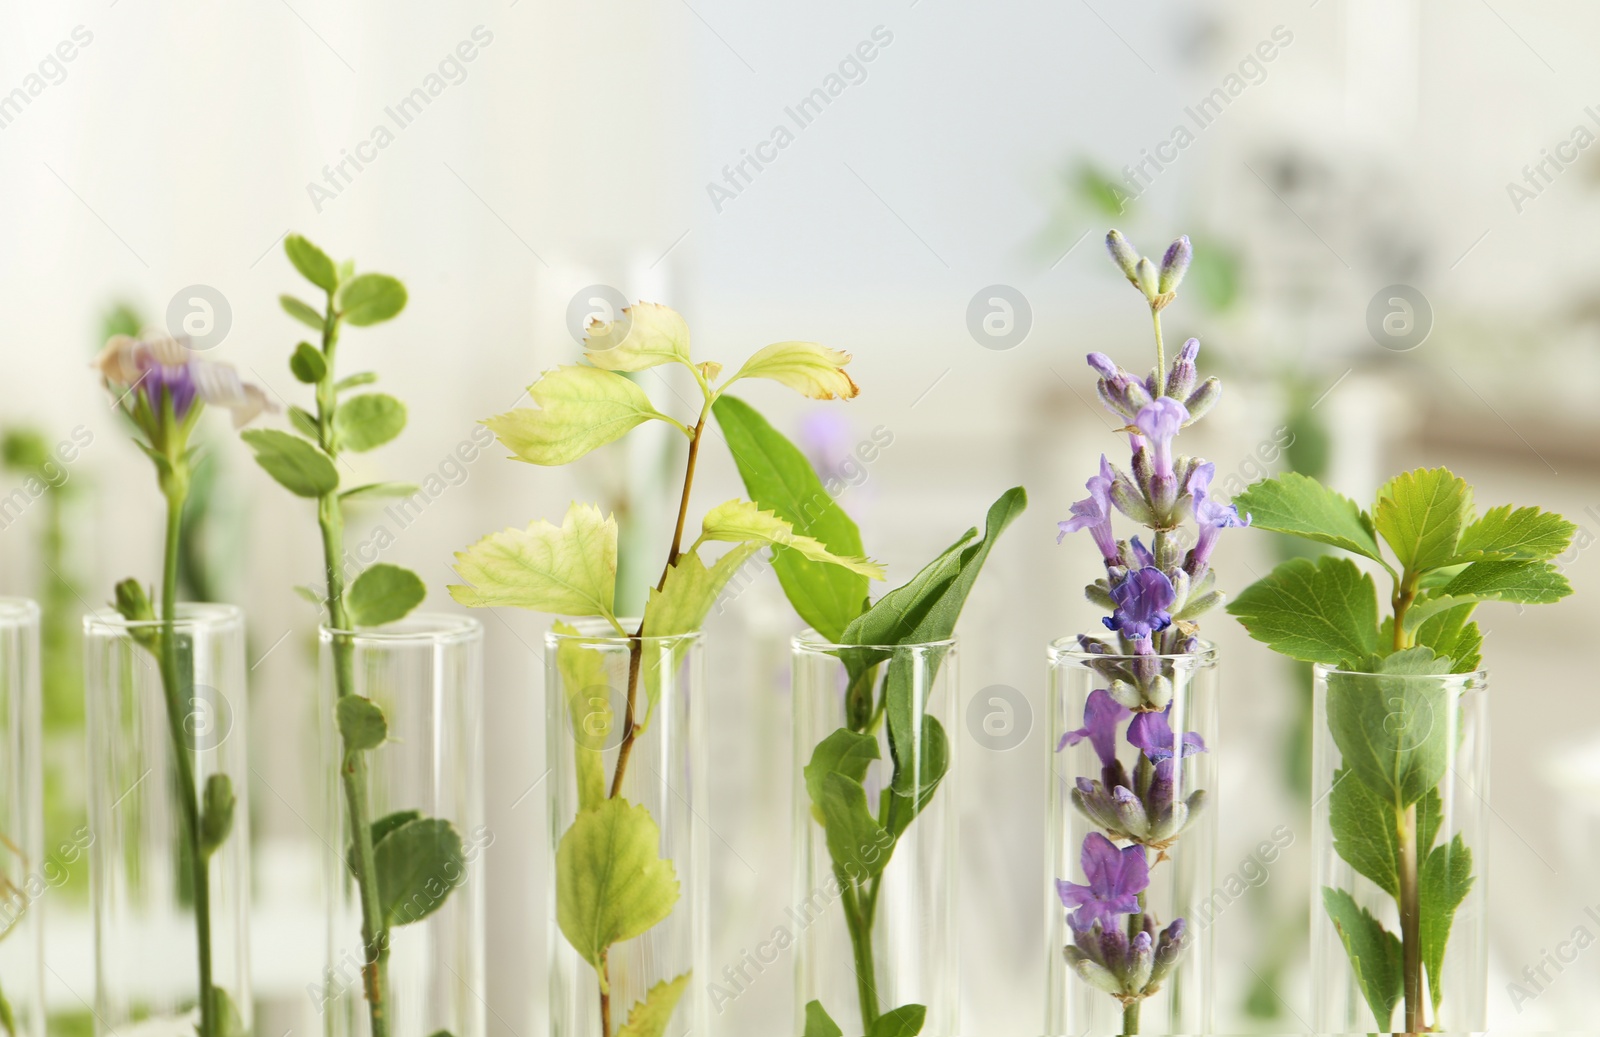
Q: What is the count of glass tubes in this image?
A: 7